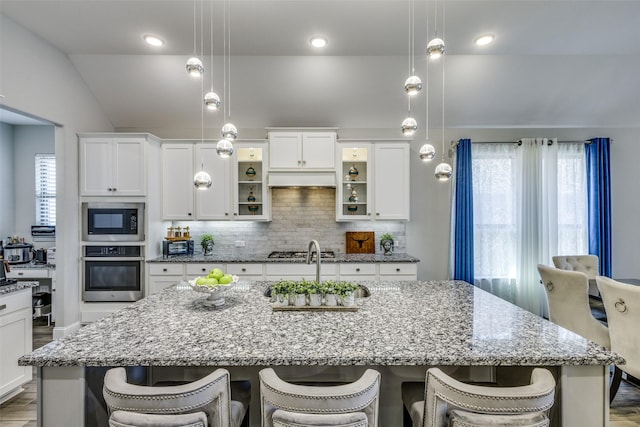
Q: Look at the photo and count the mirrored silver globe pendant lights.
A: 10